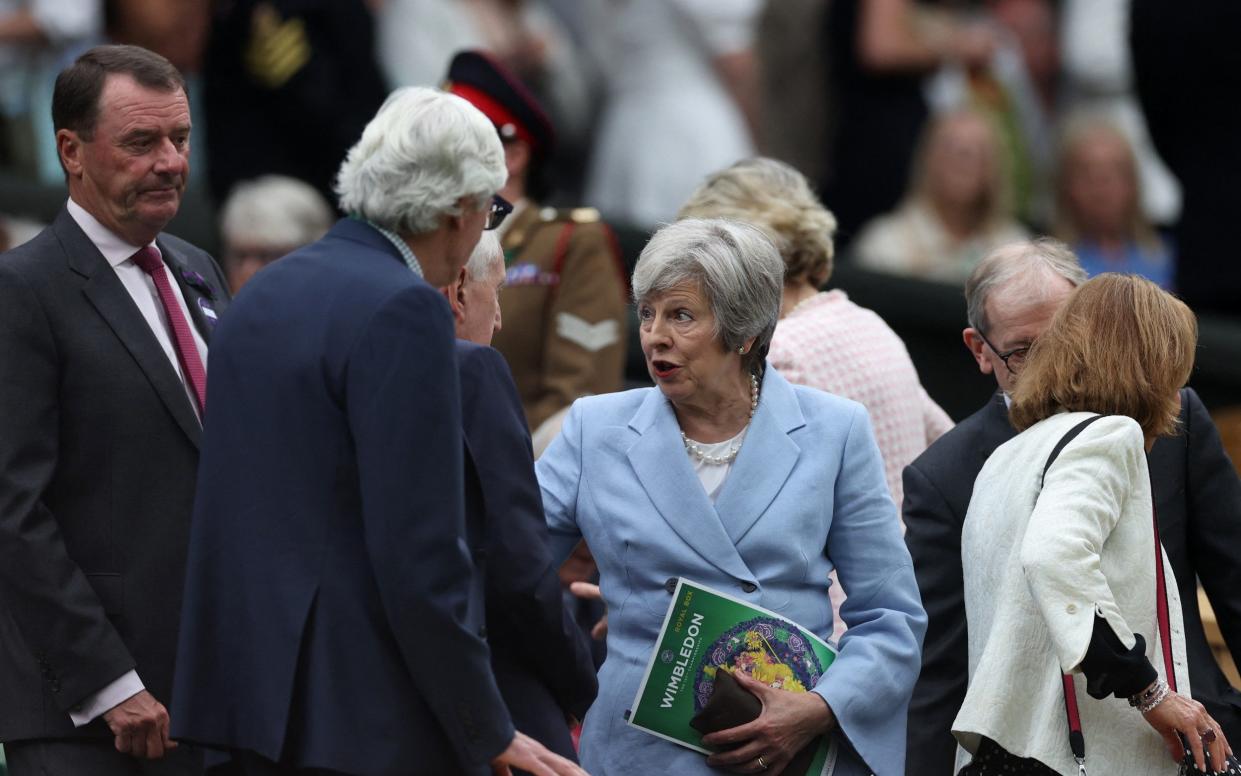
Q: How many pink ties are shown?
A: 1